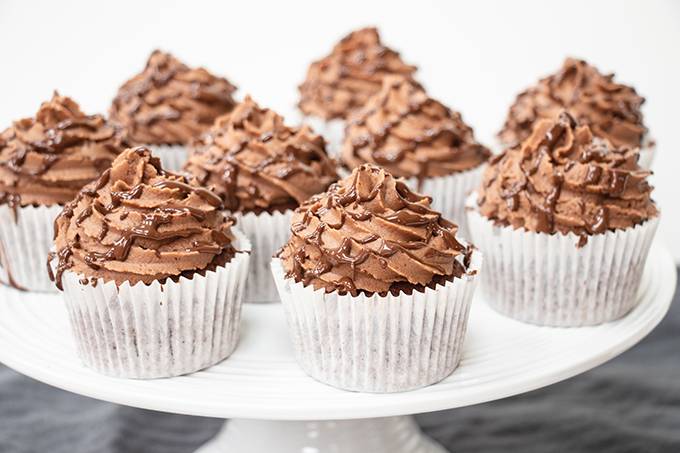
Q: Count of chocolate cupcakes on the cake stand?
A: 9